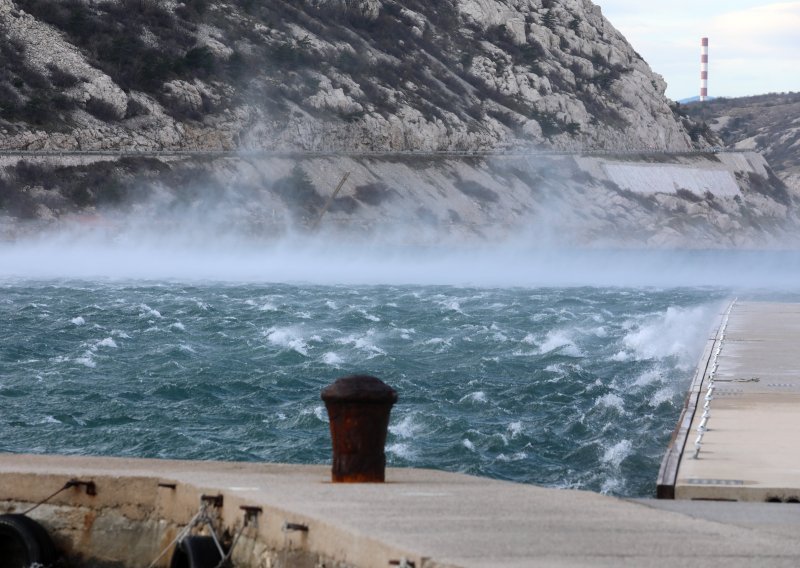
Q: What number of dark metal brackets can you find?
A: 6